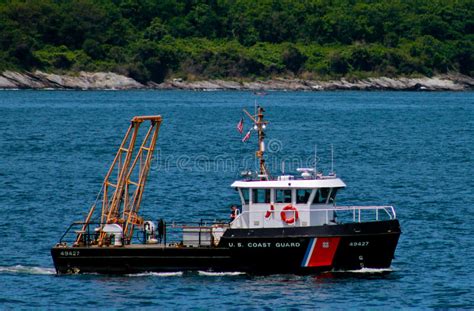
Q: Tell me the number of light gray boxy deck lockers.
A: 1